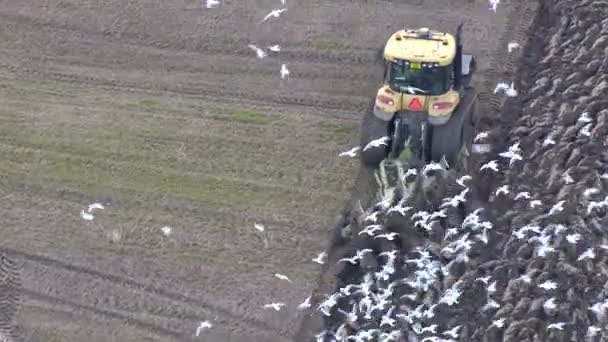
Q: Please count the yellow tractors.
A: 1